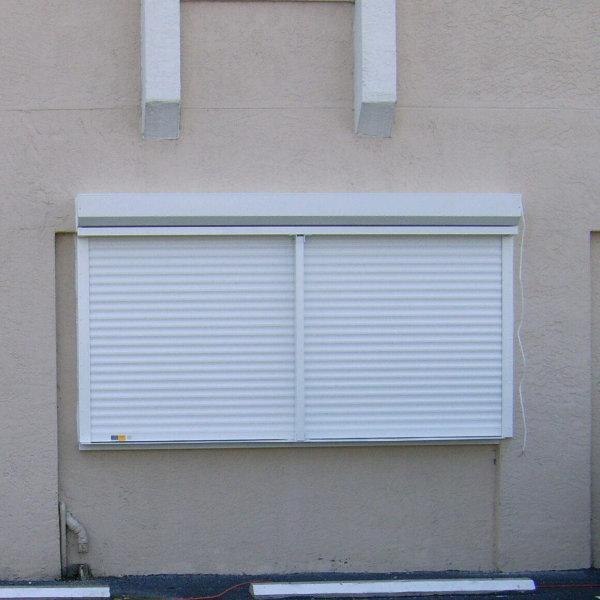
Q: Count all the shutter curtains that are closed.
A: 2